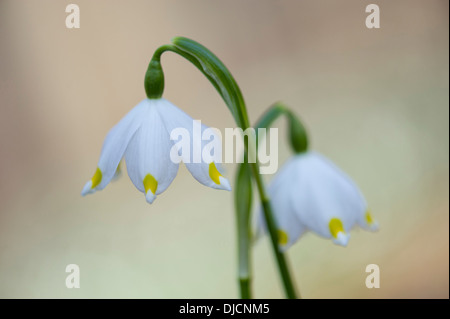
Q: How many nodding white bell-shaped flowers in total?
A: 2